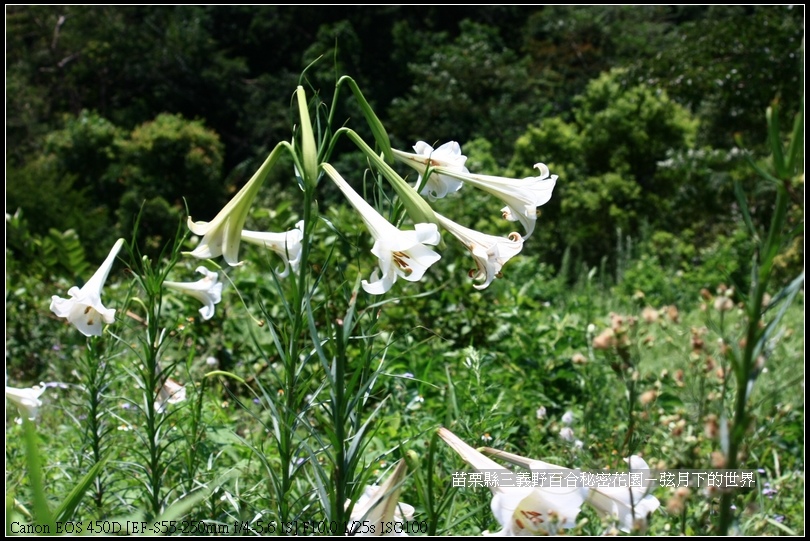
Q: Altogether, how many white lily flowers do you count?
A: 13